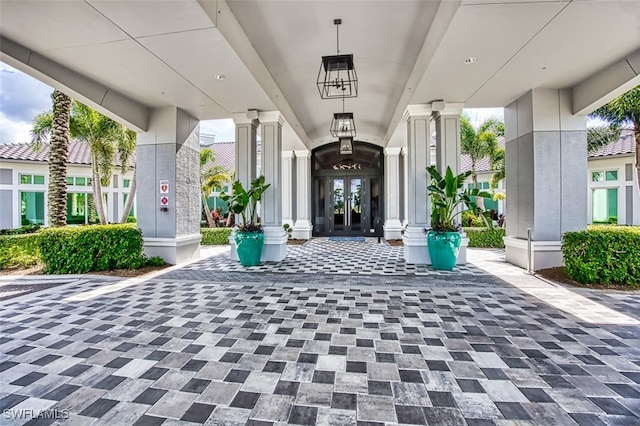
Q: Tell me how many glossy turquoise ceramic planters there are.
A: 2